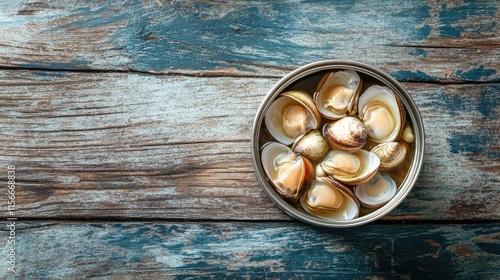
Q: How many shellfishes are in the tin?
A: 10